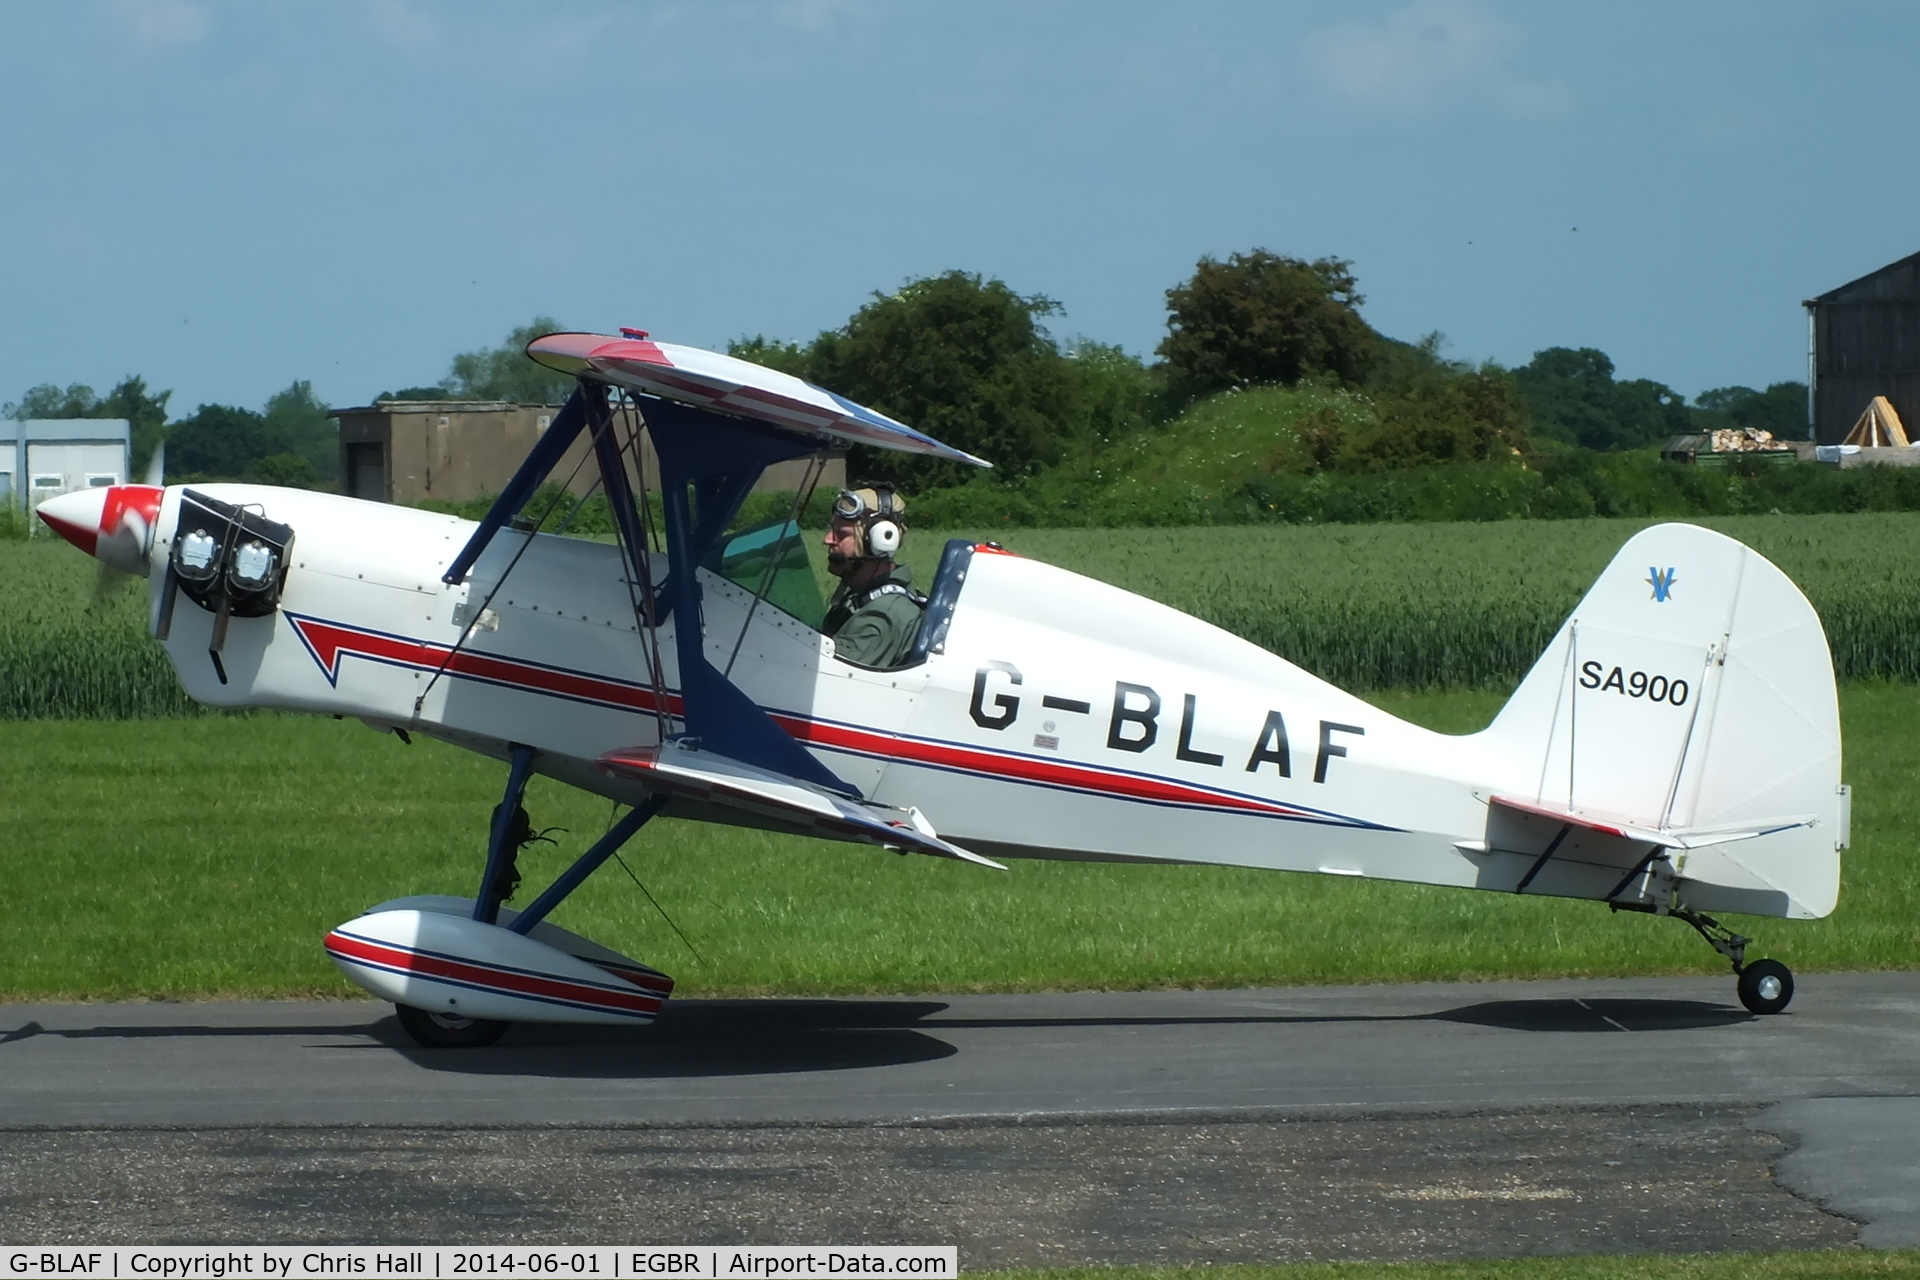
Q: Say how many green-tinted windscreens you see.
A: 1